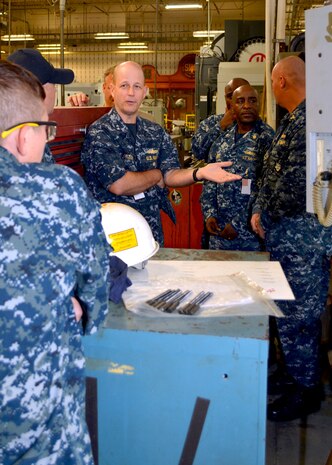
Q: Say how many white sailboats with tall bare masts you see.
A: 0